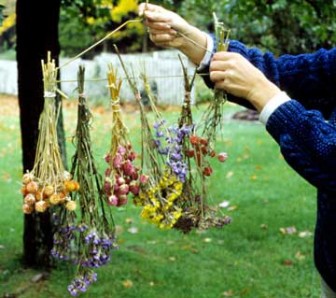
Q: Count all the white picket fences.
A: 1